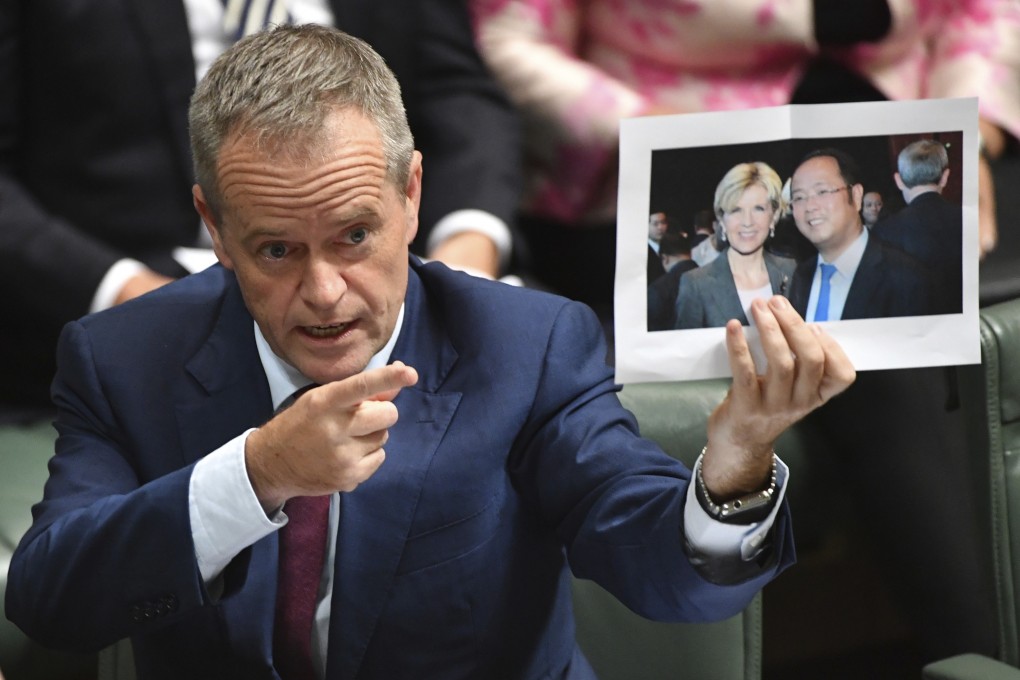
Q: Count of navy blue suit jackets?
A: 1